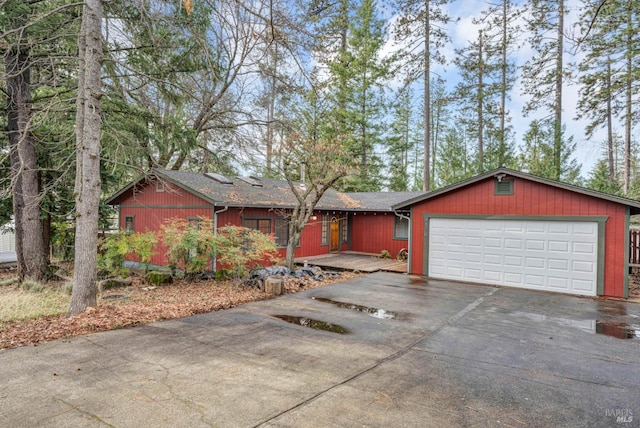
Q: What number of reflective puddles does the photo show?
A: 3